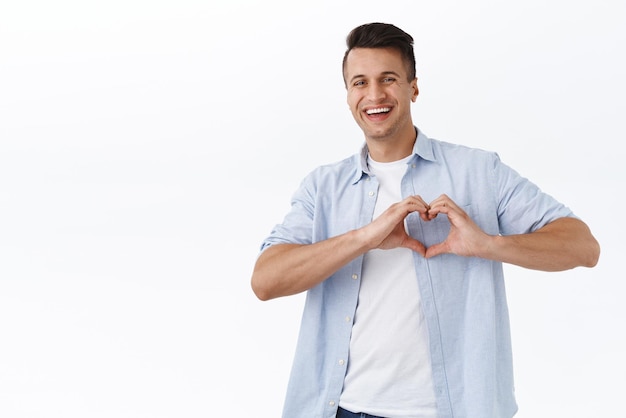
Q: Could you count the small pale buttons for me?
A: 7